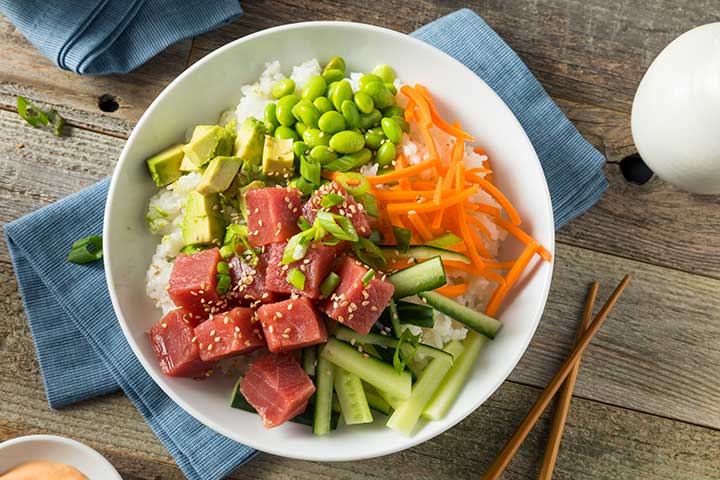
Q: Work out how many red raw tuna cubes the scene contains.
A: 10